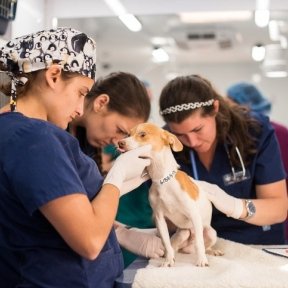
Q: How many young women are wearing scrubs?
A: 3